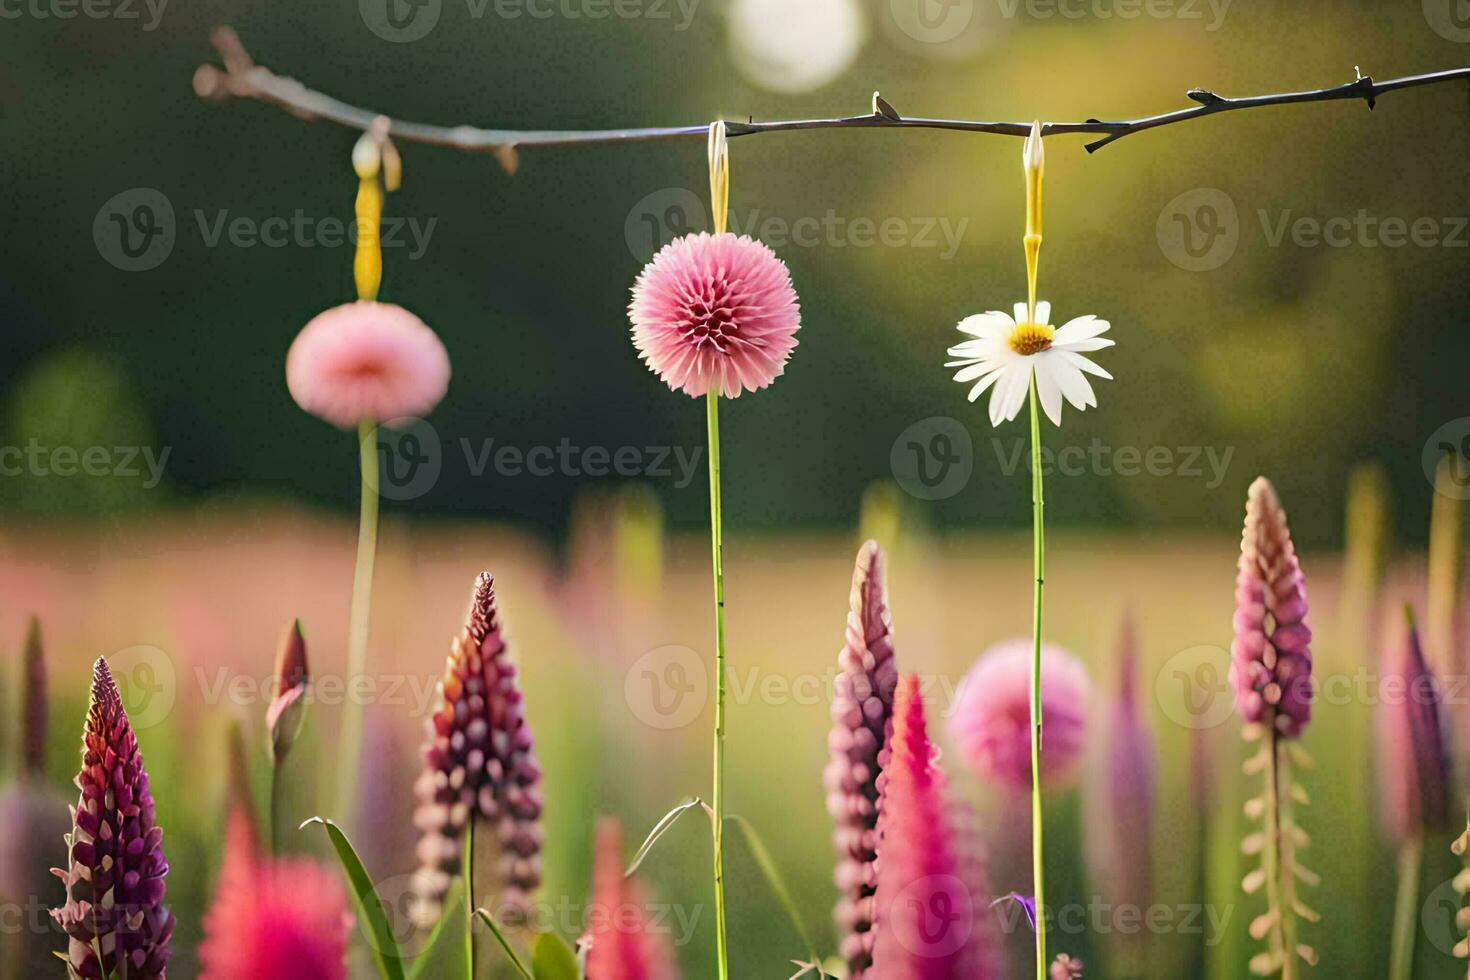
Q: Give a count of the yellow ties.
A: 3